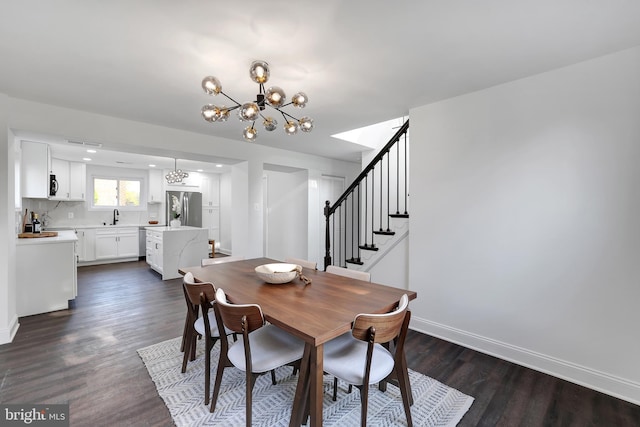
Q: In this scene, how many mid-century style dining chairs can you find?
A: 6